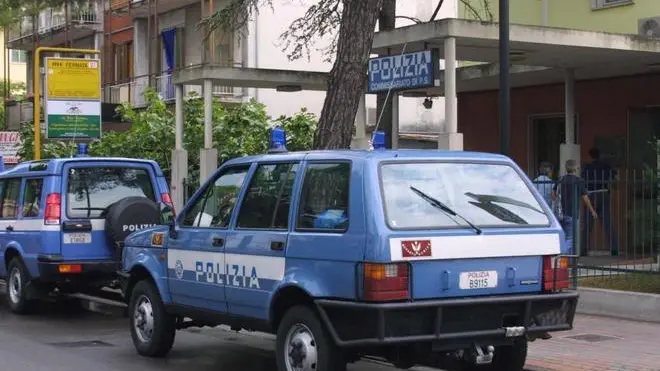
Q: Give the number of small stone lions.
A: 0